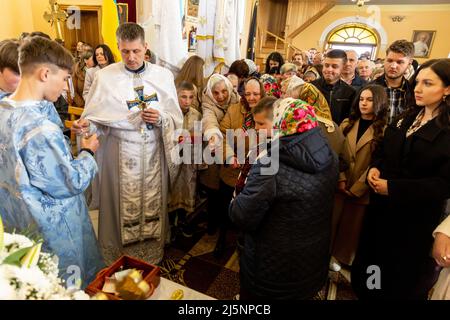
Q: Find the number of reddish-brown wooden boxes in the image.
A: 1